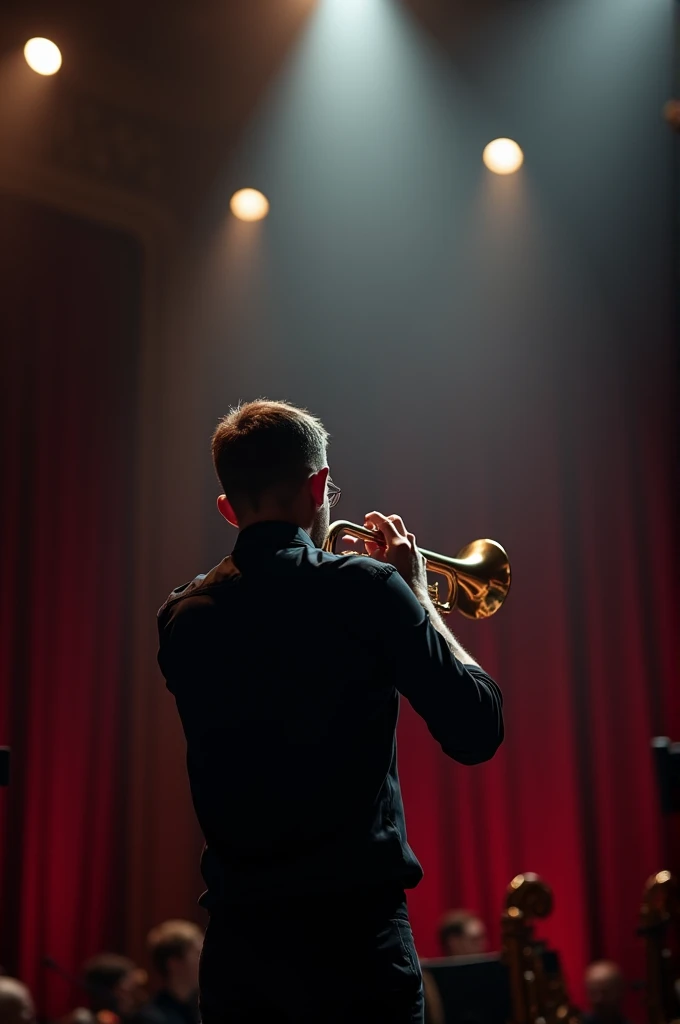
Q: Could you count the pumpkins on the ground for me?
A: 0